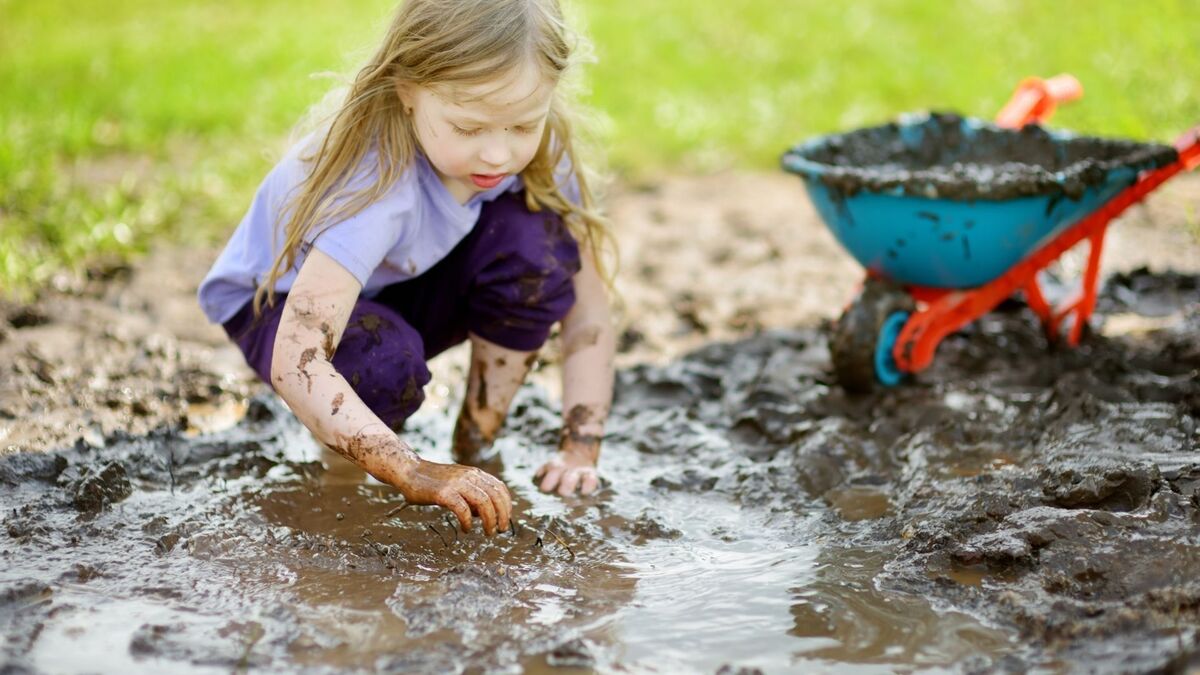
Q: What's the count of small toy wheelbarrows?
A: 1